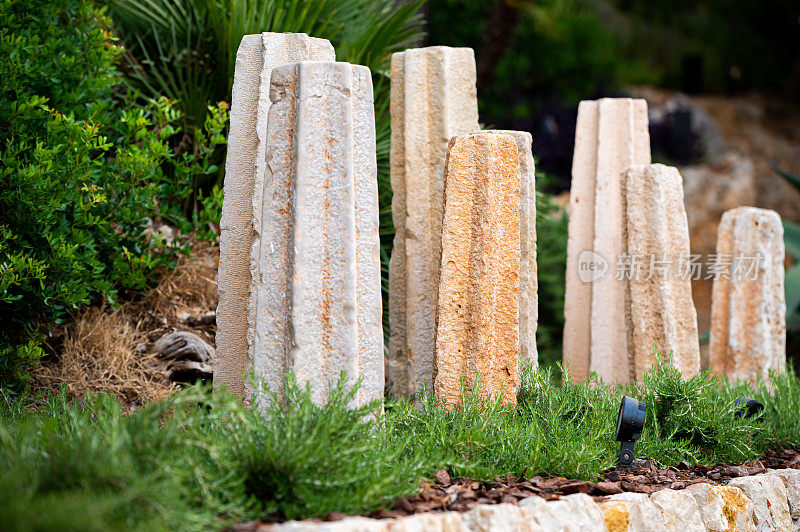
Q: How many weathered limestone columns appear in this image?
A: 7